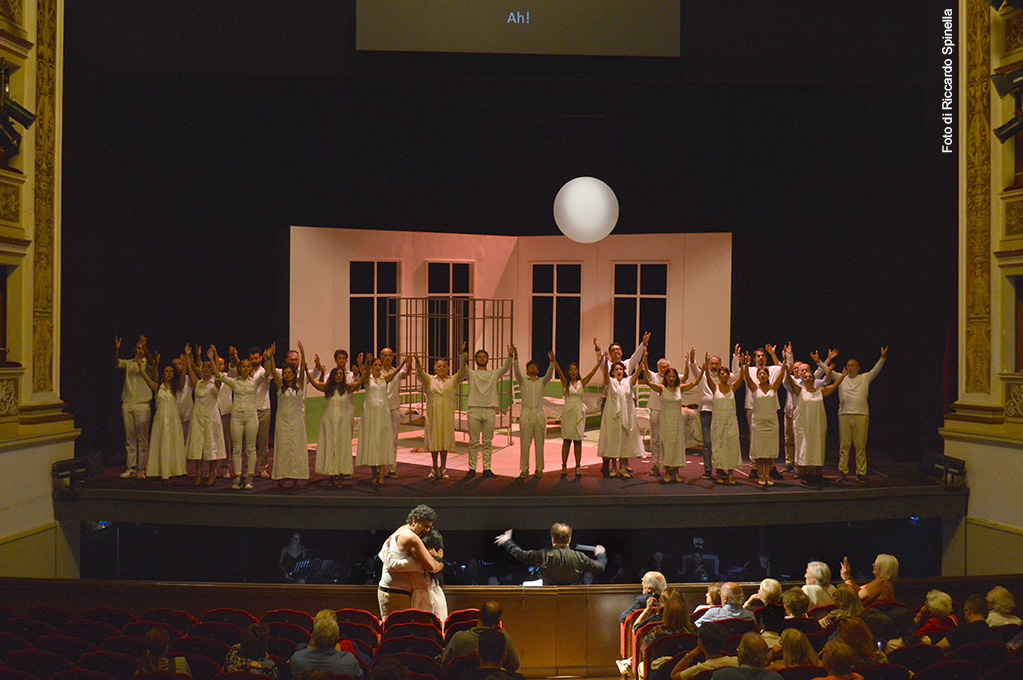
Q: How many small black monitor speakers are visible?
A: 2